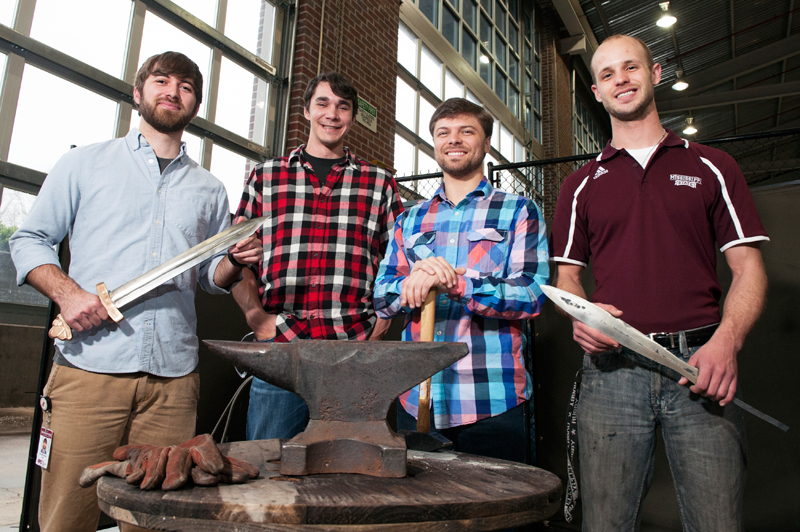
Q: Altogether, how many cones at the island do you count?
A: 0